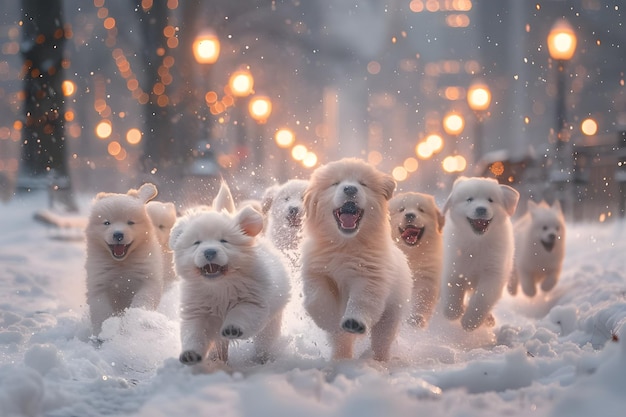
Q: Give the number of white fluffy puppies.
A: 8